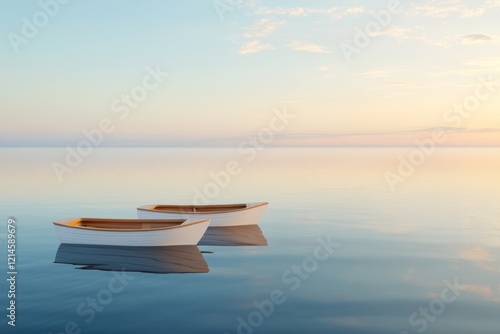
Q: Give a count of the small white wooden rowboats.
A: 2